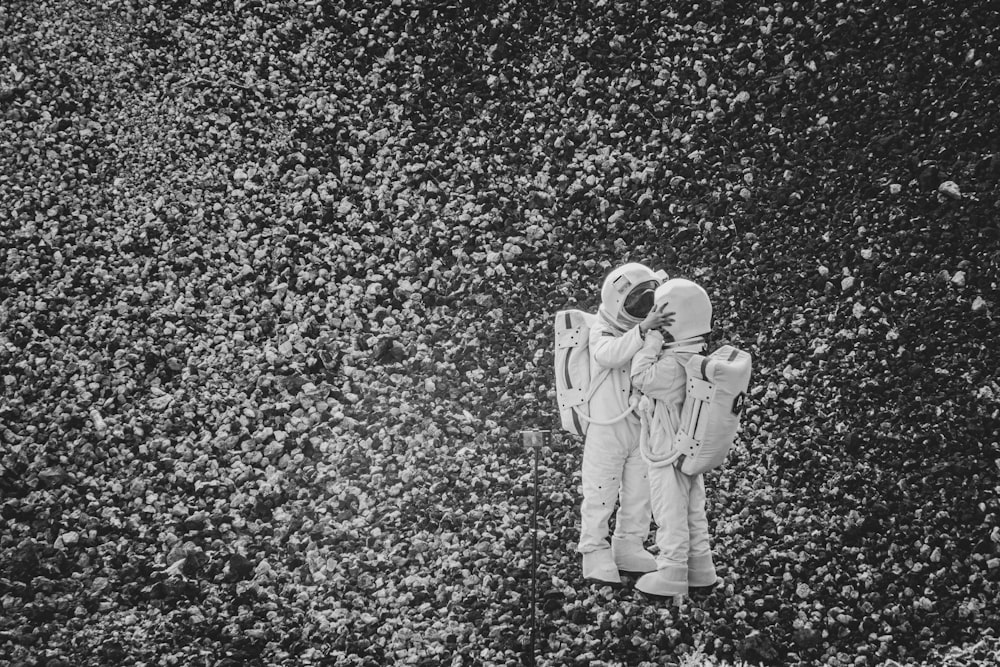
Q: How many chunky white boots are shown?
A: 4